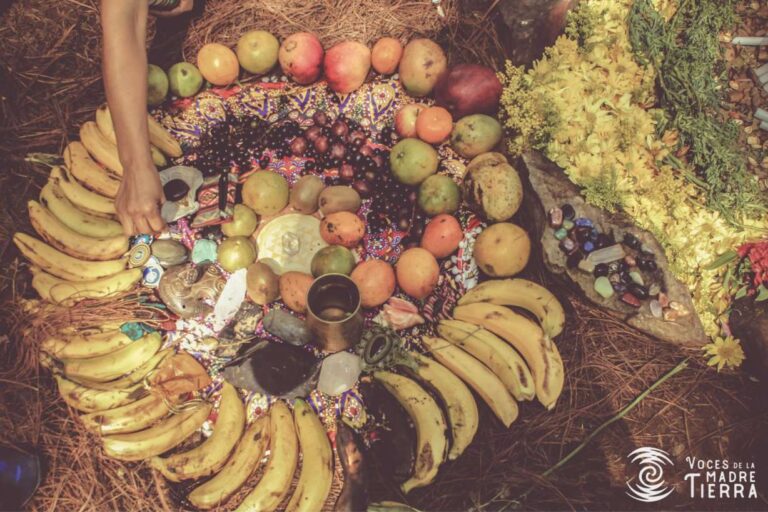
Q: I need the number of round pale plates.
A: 1